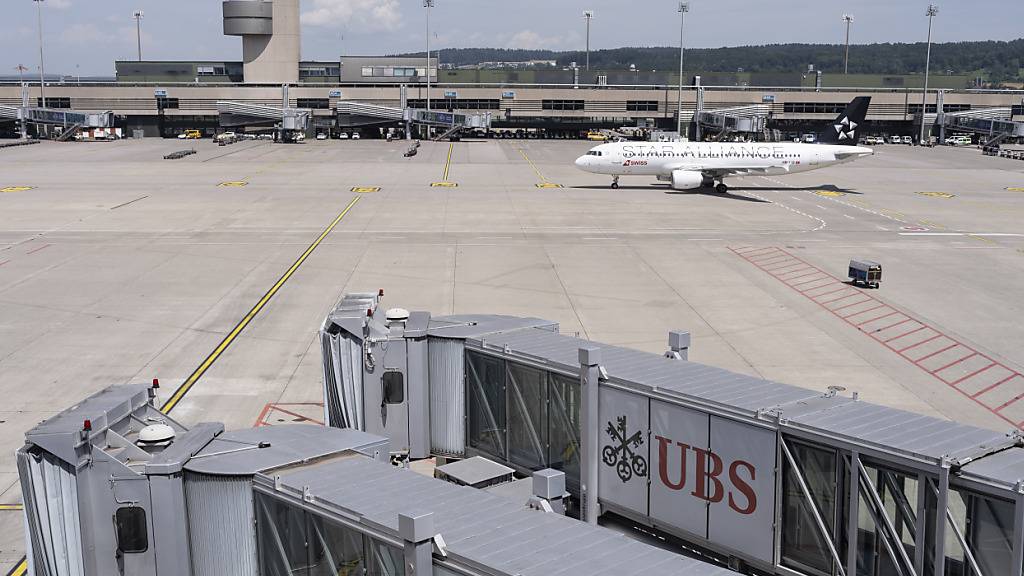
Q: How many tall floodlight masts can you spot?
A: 7